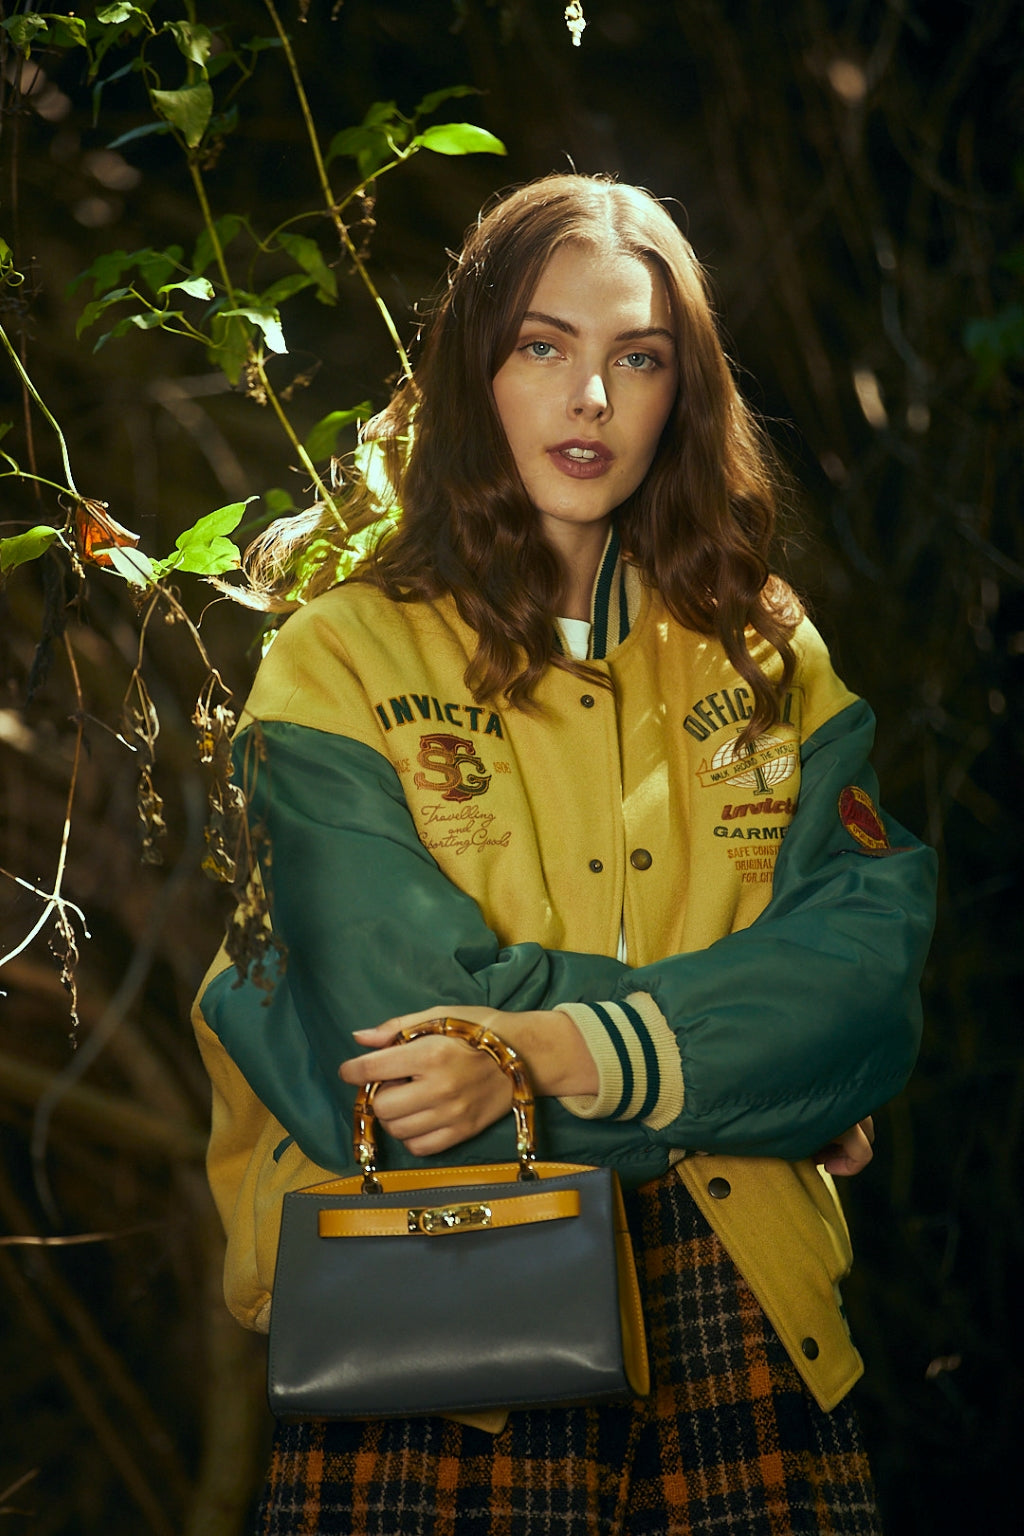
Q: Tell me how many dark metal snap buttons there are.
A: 5